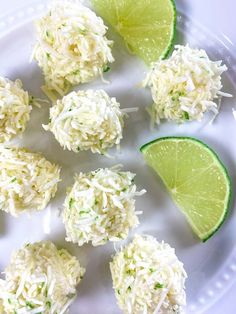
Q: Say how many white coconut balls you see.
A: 8